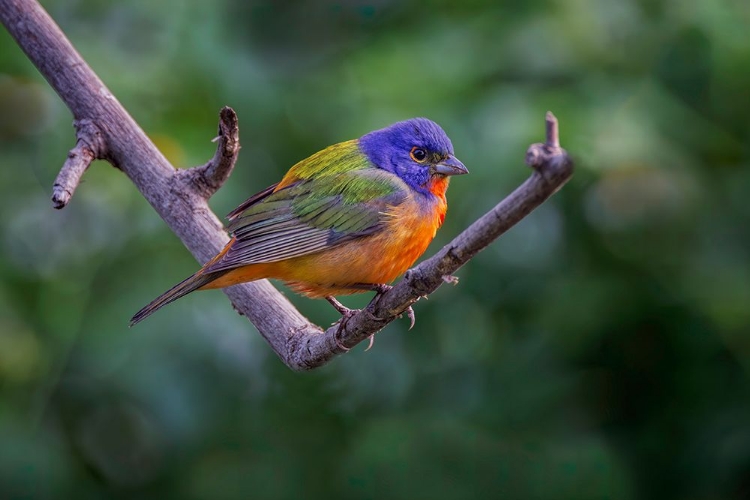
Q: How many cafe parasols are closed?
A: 0